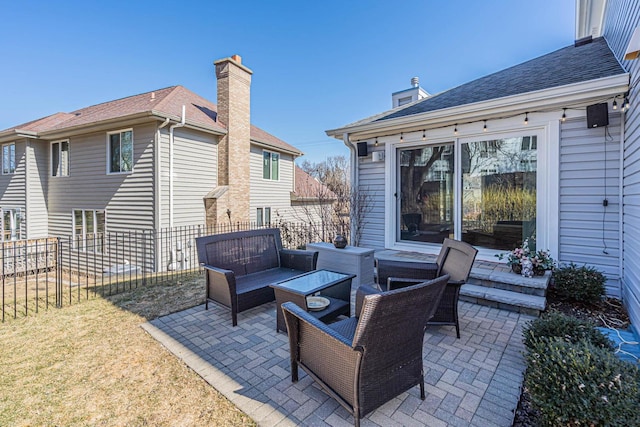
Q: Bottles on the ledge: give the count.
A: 0